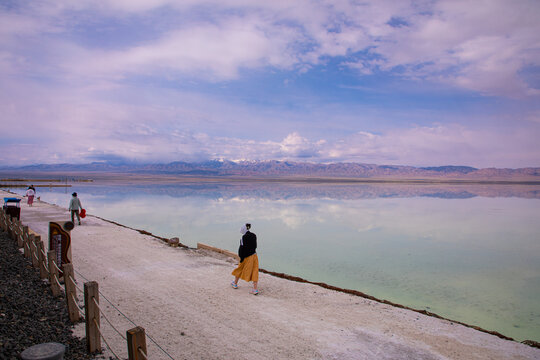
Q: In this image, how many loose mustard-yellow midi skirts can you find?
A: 1